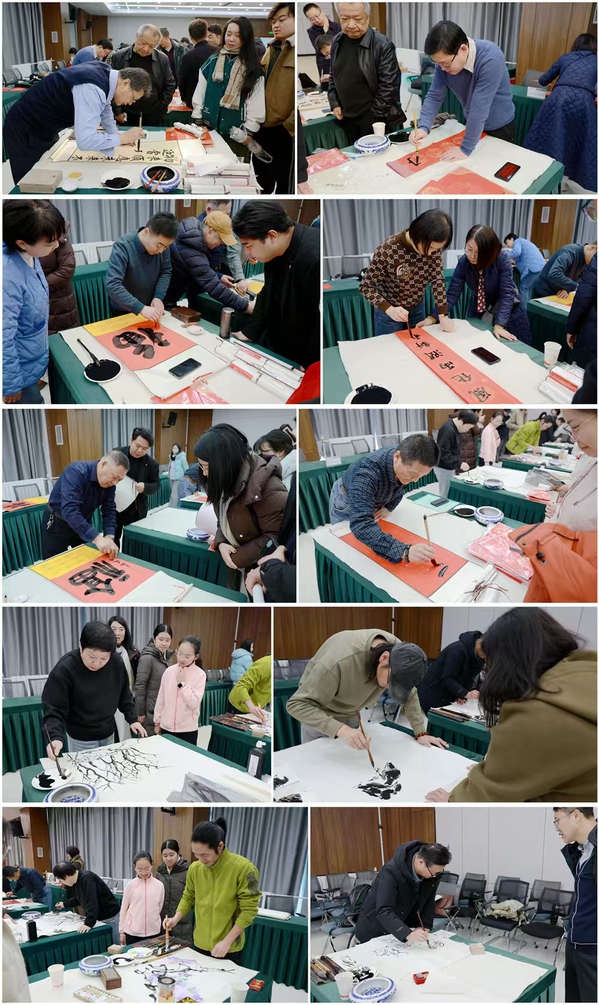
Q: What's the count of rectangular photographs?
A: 10